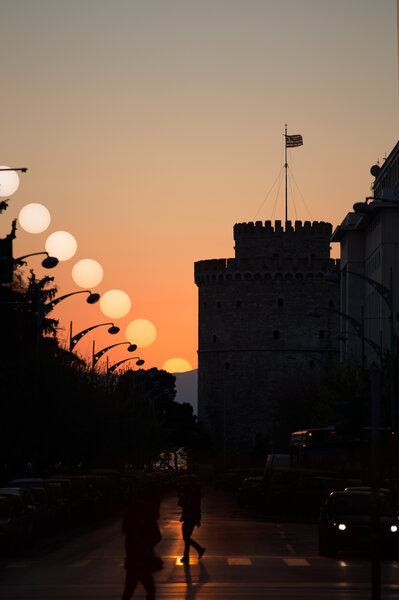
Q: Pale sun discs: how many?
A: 7